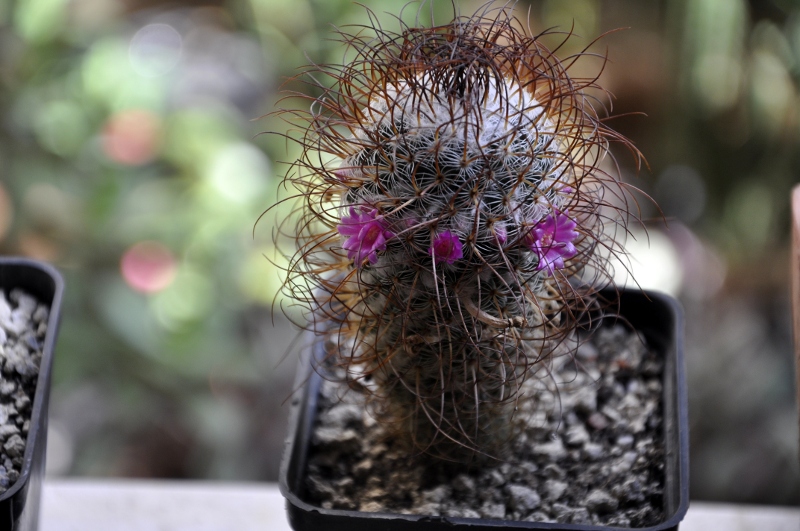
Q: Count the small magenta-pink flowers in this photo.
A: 3